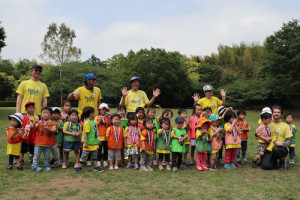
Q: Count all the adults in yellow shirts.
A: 5